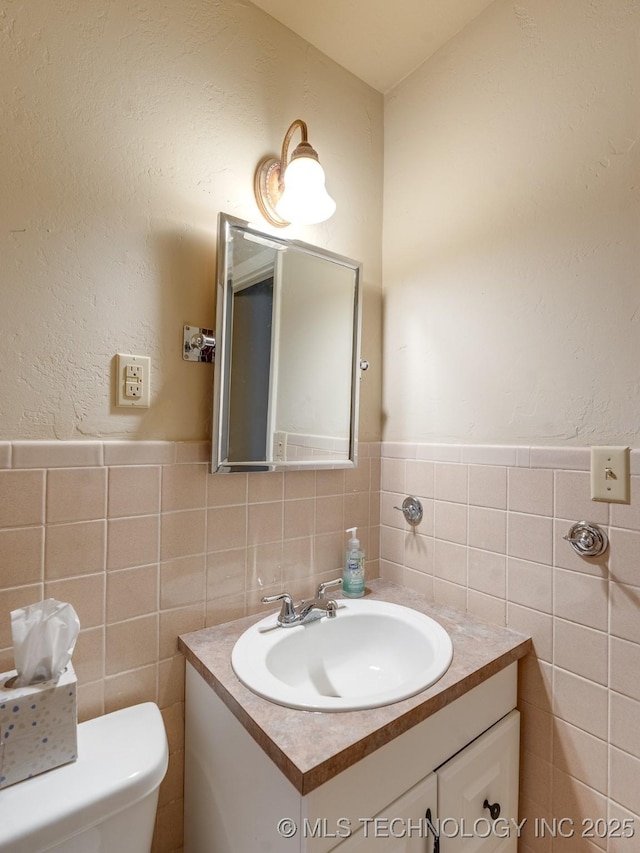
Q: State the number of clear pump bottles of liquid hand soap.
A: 1